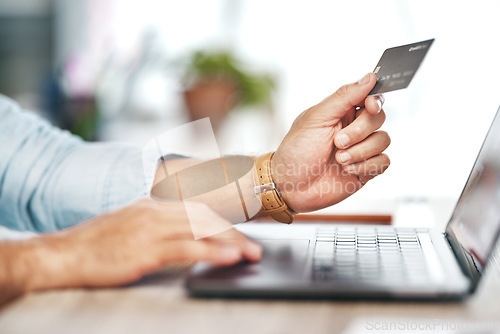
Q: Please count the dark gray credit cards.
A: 1